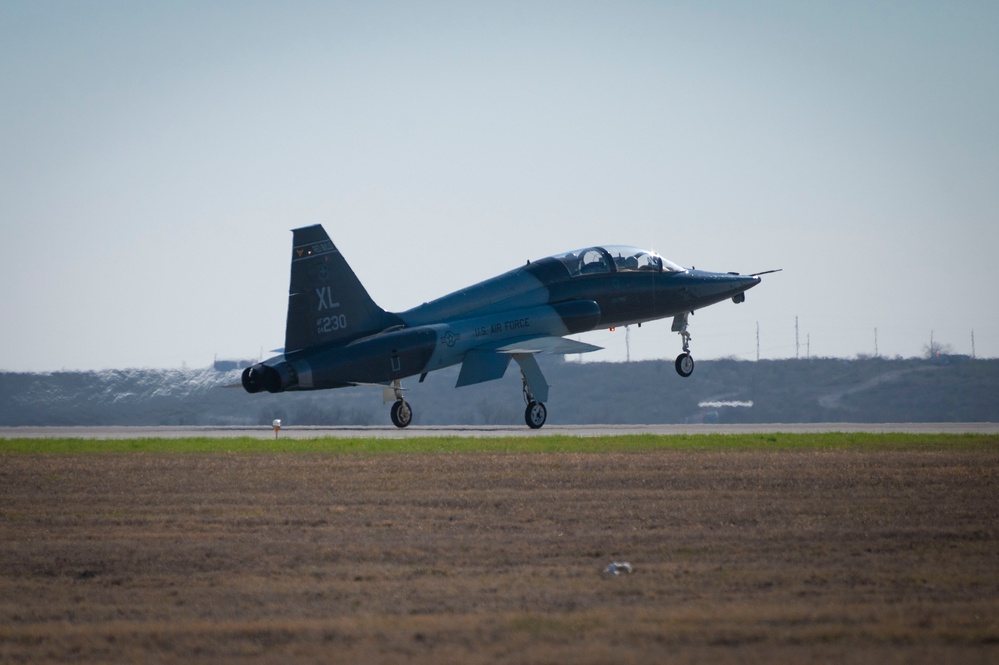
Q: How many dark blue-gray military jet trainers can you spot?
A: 1